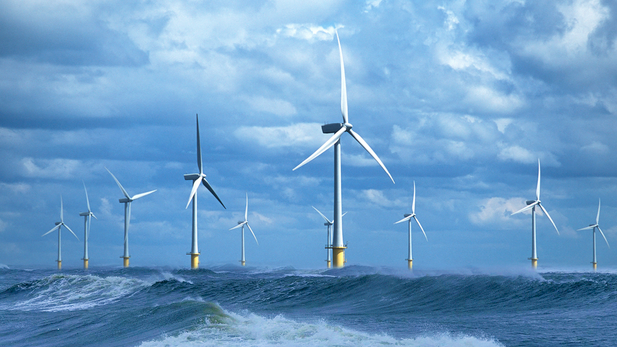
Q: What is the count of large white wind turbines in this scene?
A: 10